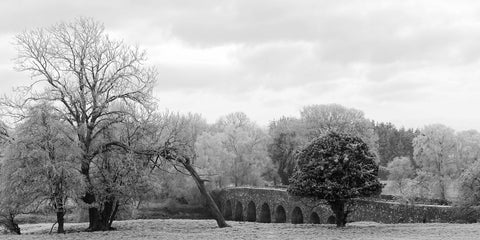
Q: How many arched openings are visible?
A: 8